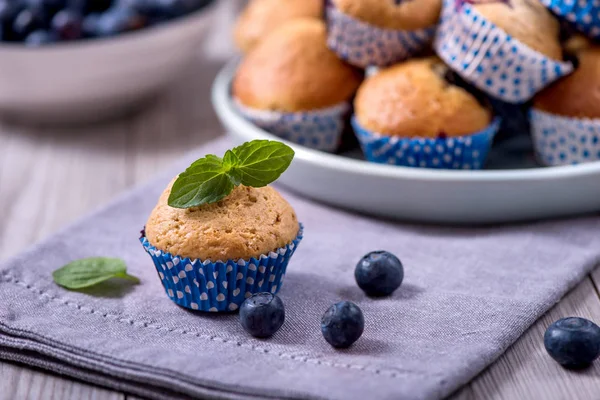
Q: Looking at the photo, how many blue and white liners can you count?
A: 7